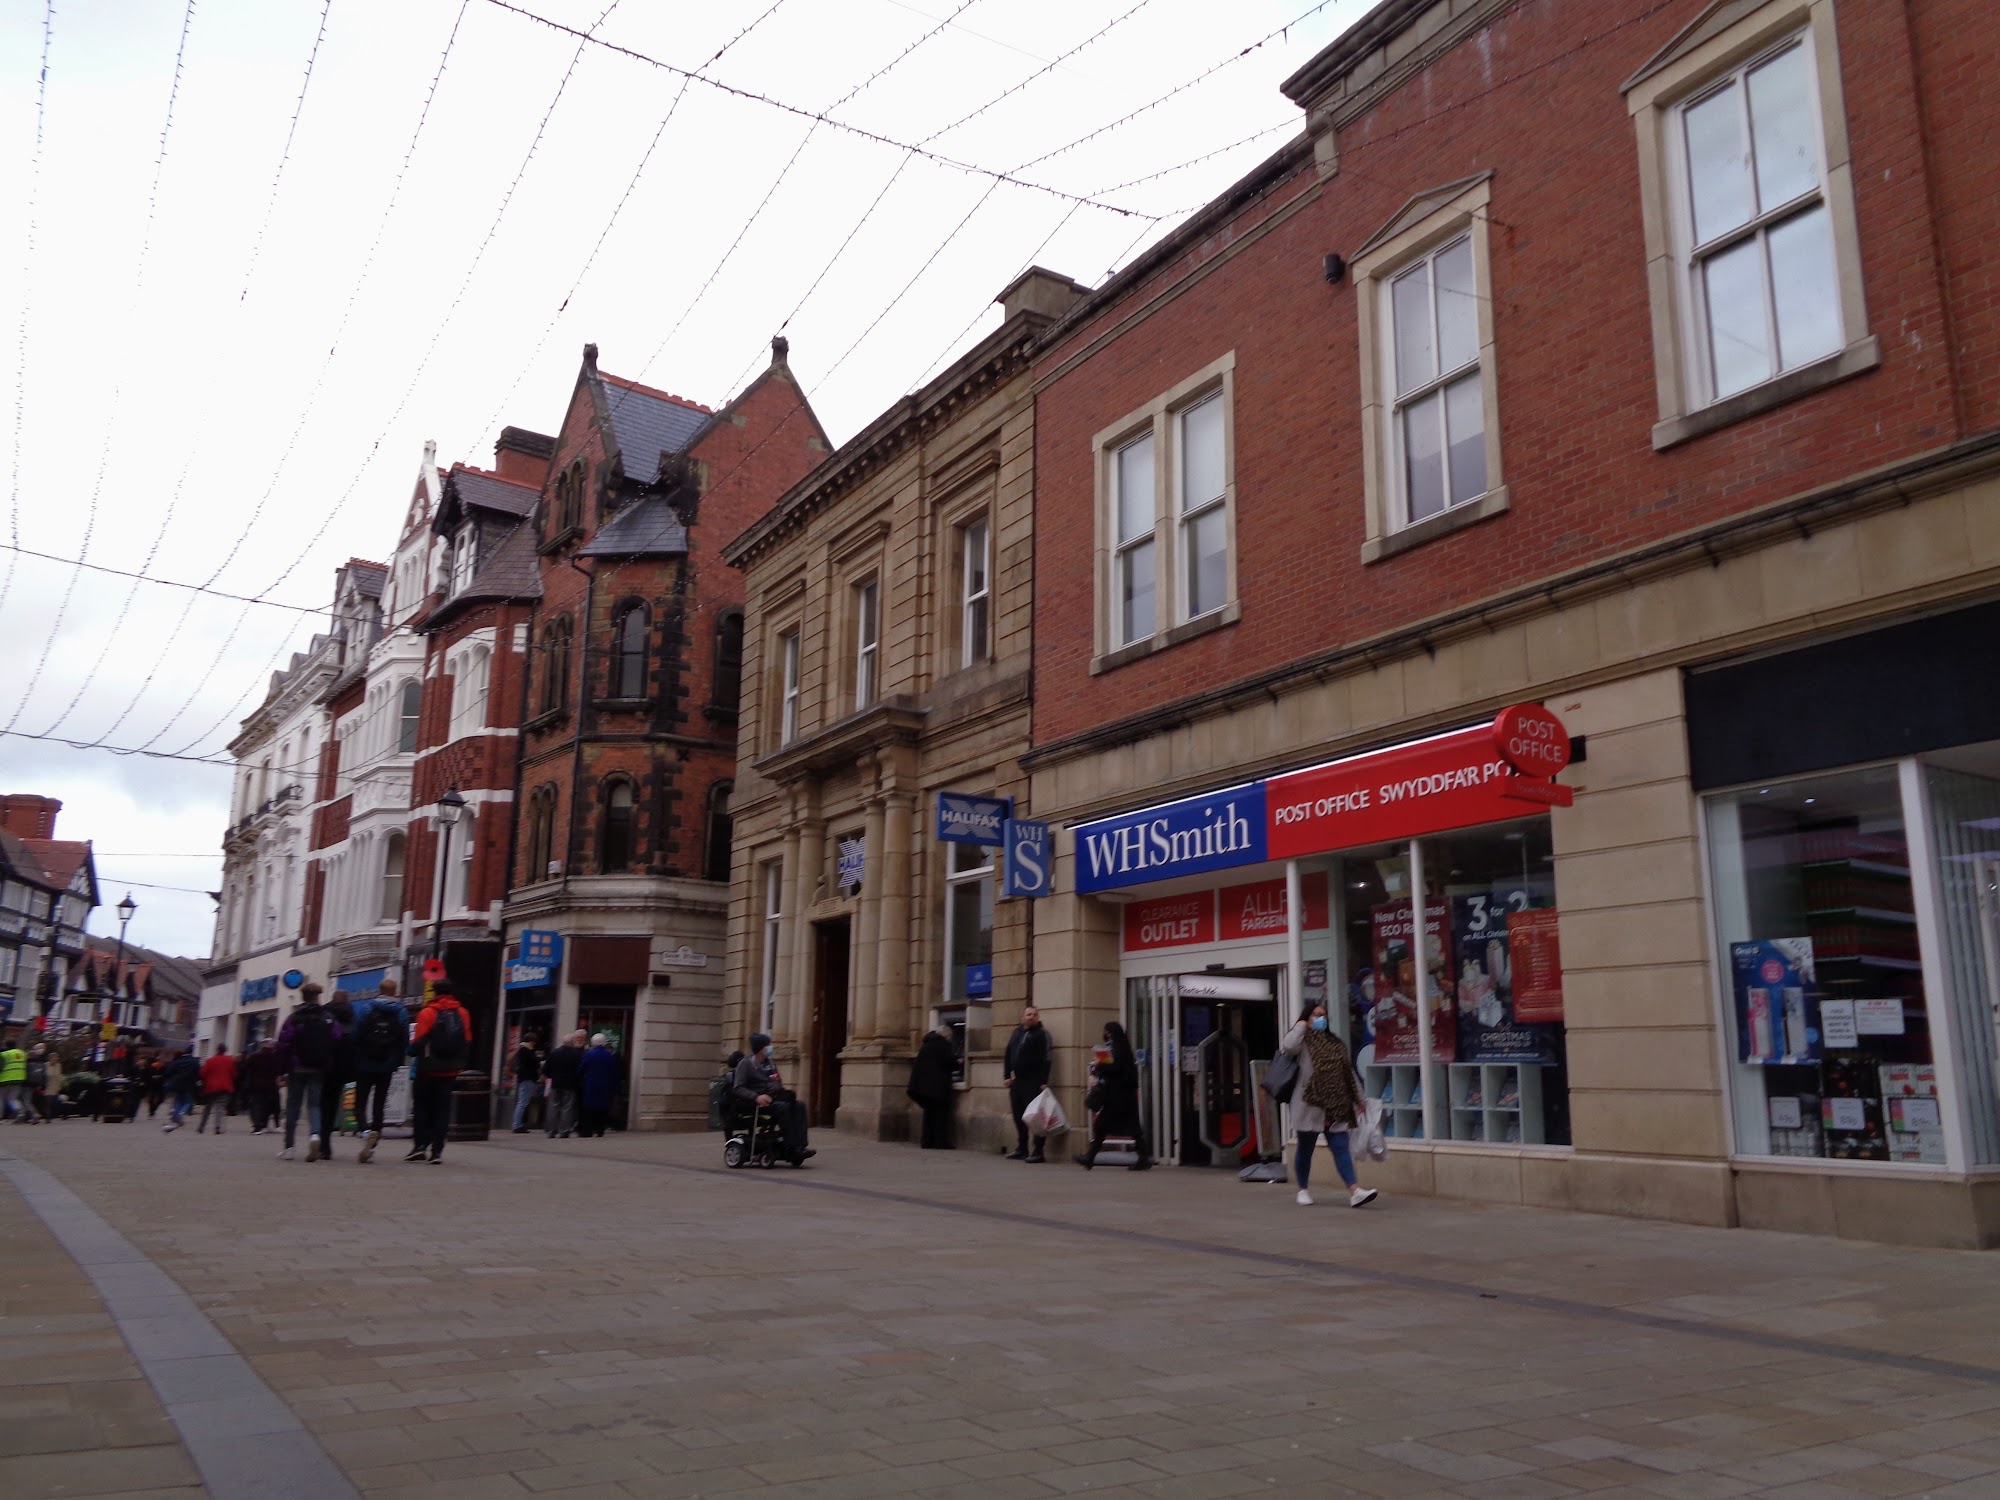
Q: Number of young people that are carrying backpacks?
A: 3